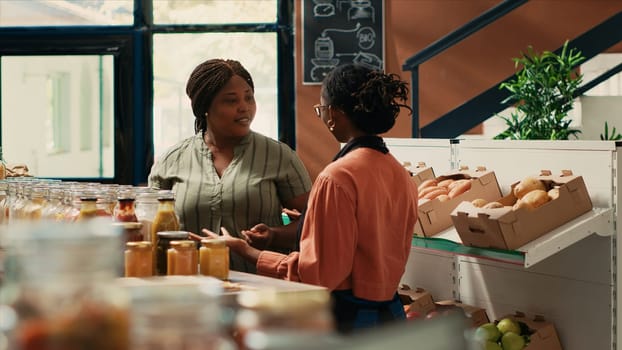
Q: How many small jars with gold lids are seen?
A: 3